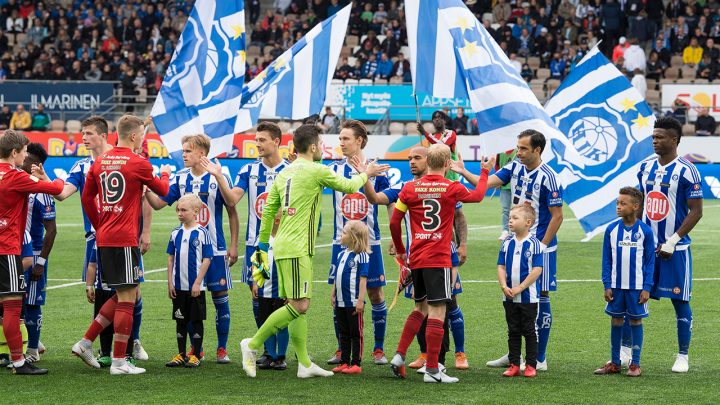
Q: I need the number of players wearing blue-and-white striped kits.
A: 8